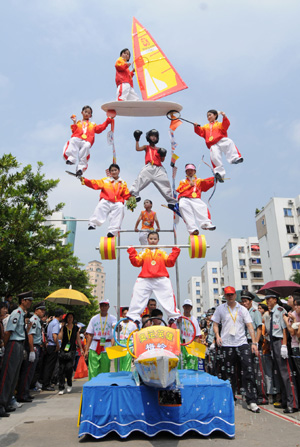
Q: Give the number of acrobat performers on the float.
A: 8